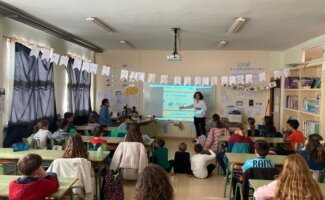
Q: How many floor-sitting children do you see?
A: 3